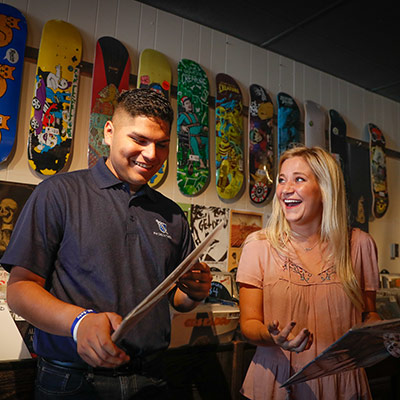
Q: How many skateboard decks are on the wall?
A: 11